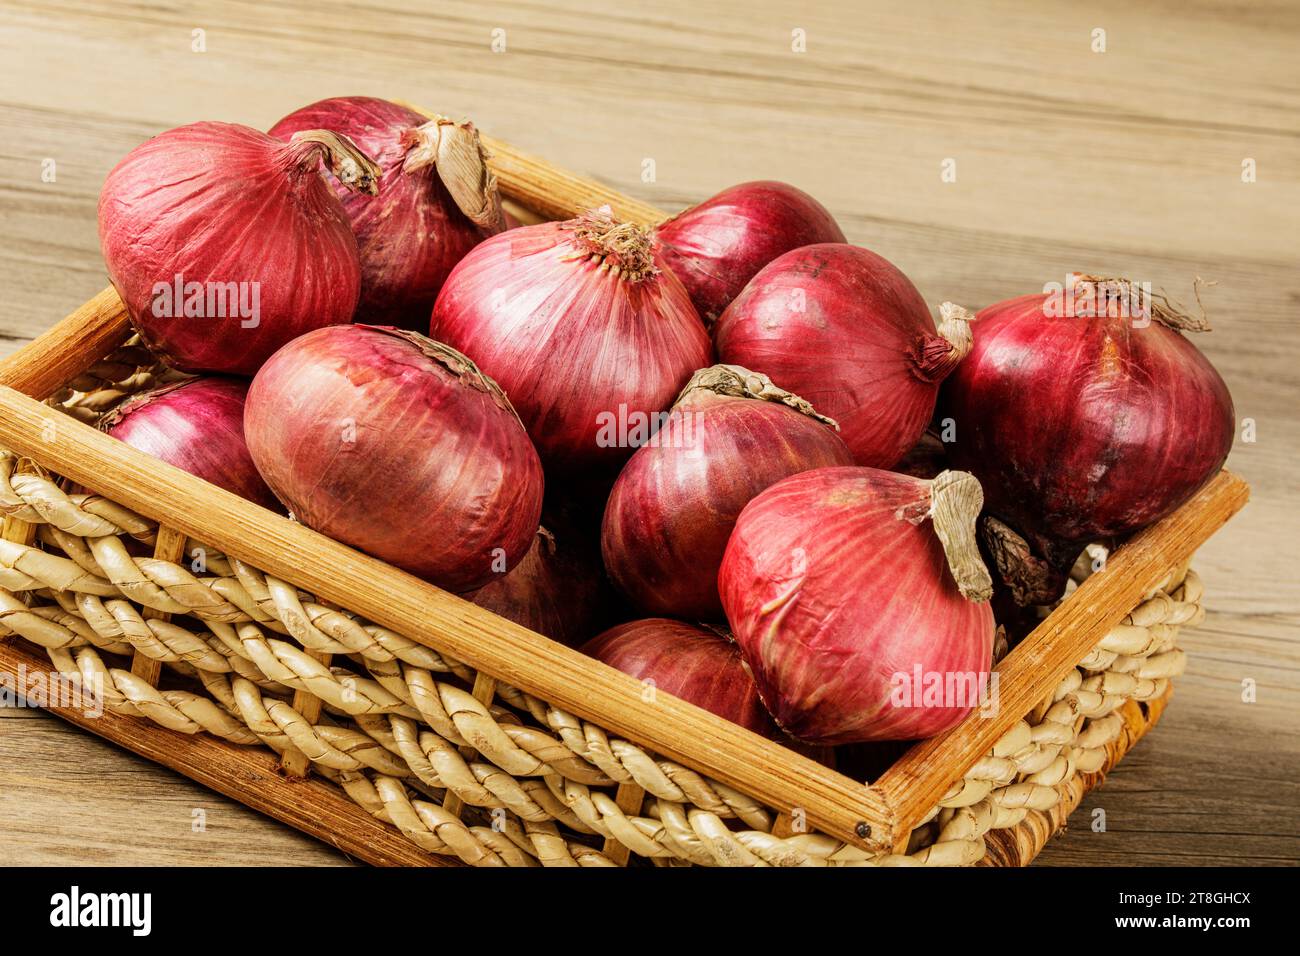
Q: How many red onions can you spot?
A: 12